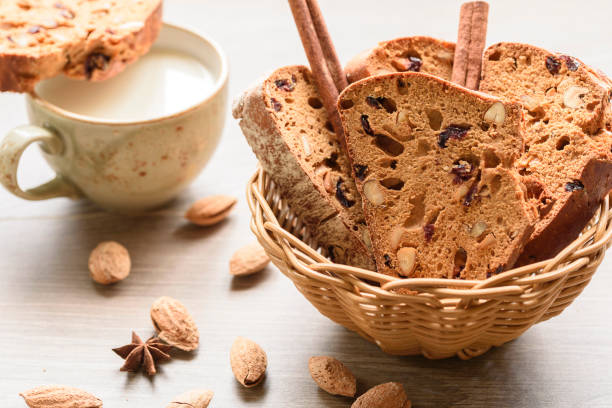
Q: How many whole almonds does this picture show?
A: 9